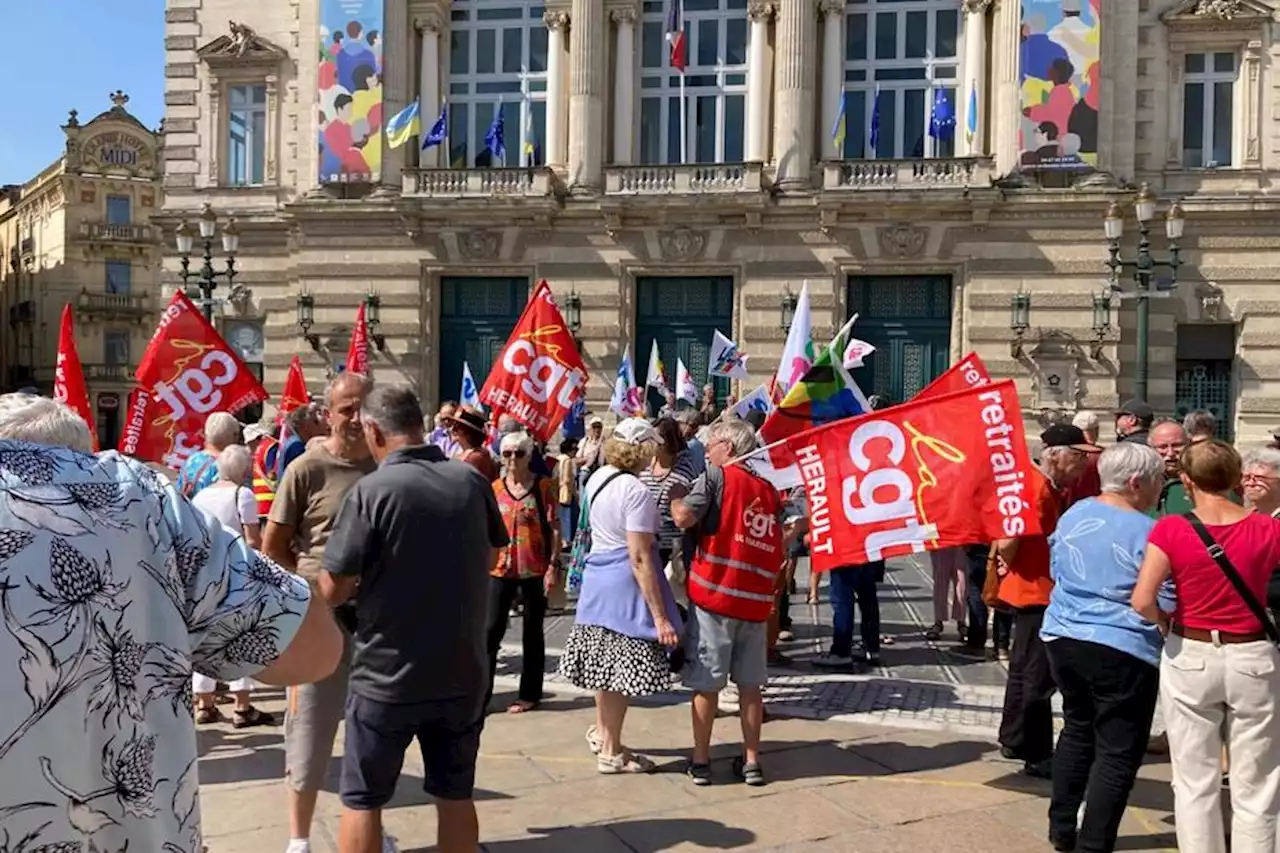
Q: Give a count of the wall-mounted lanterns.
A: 6